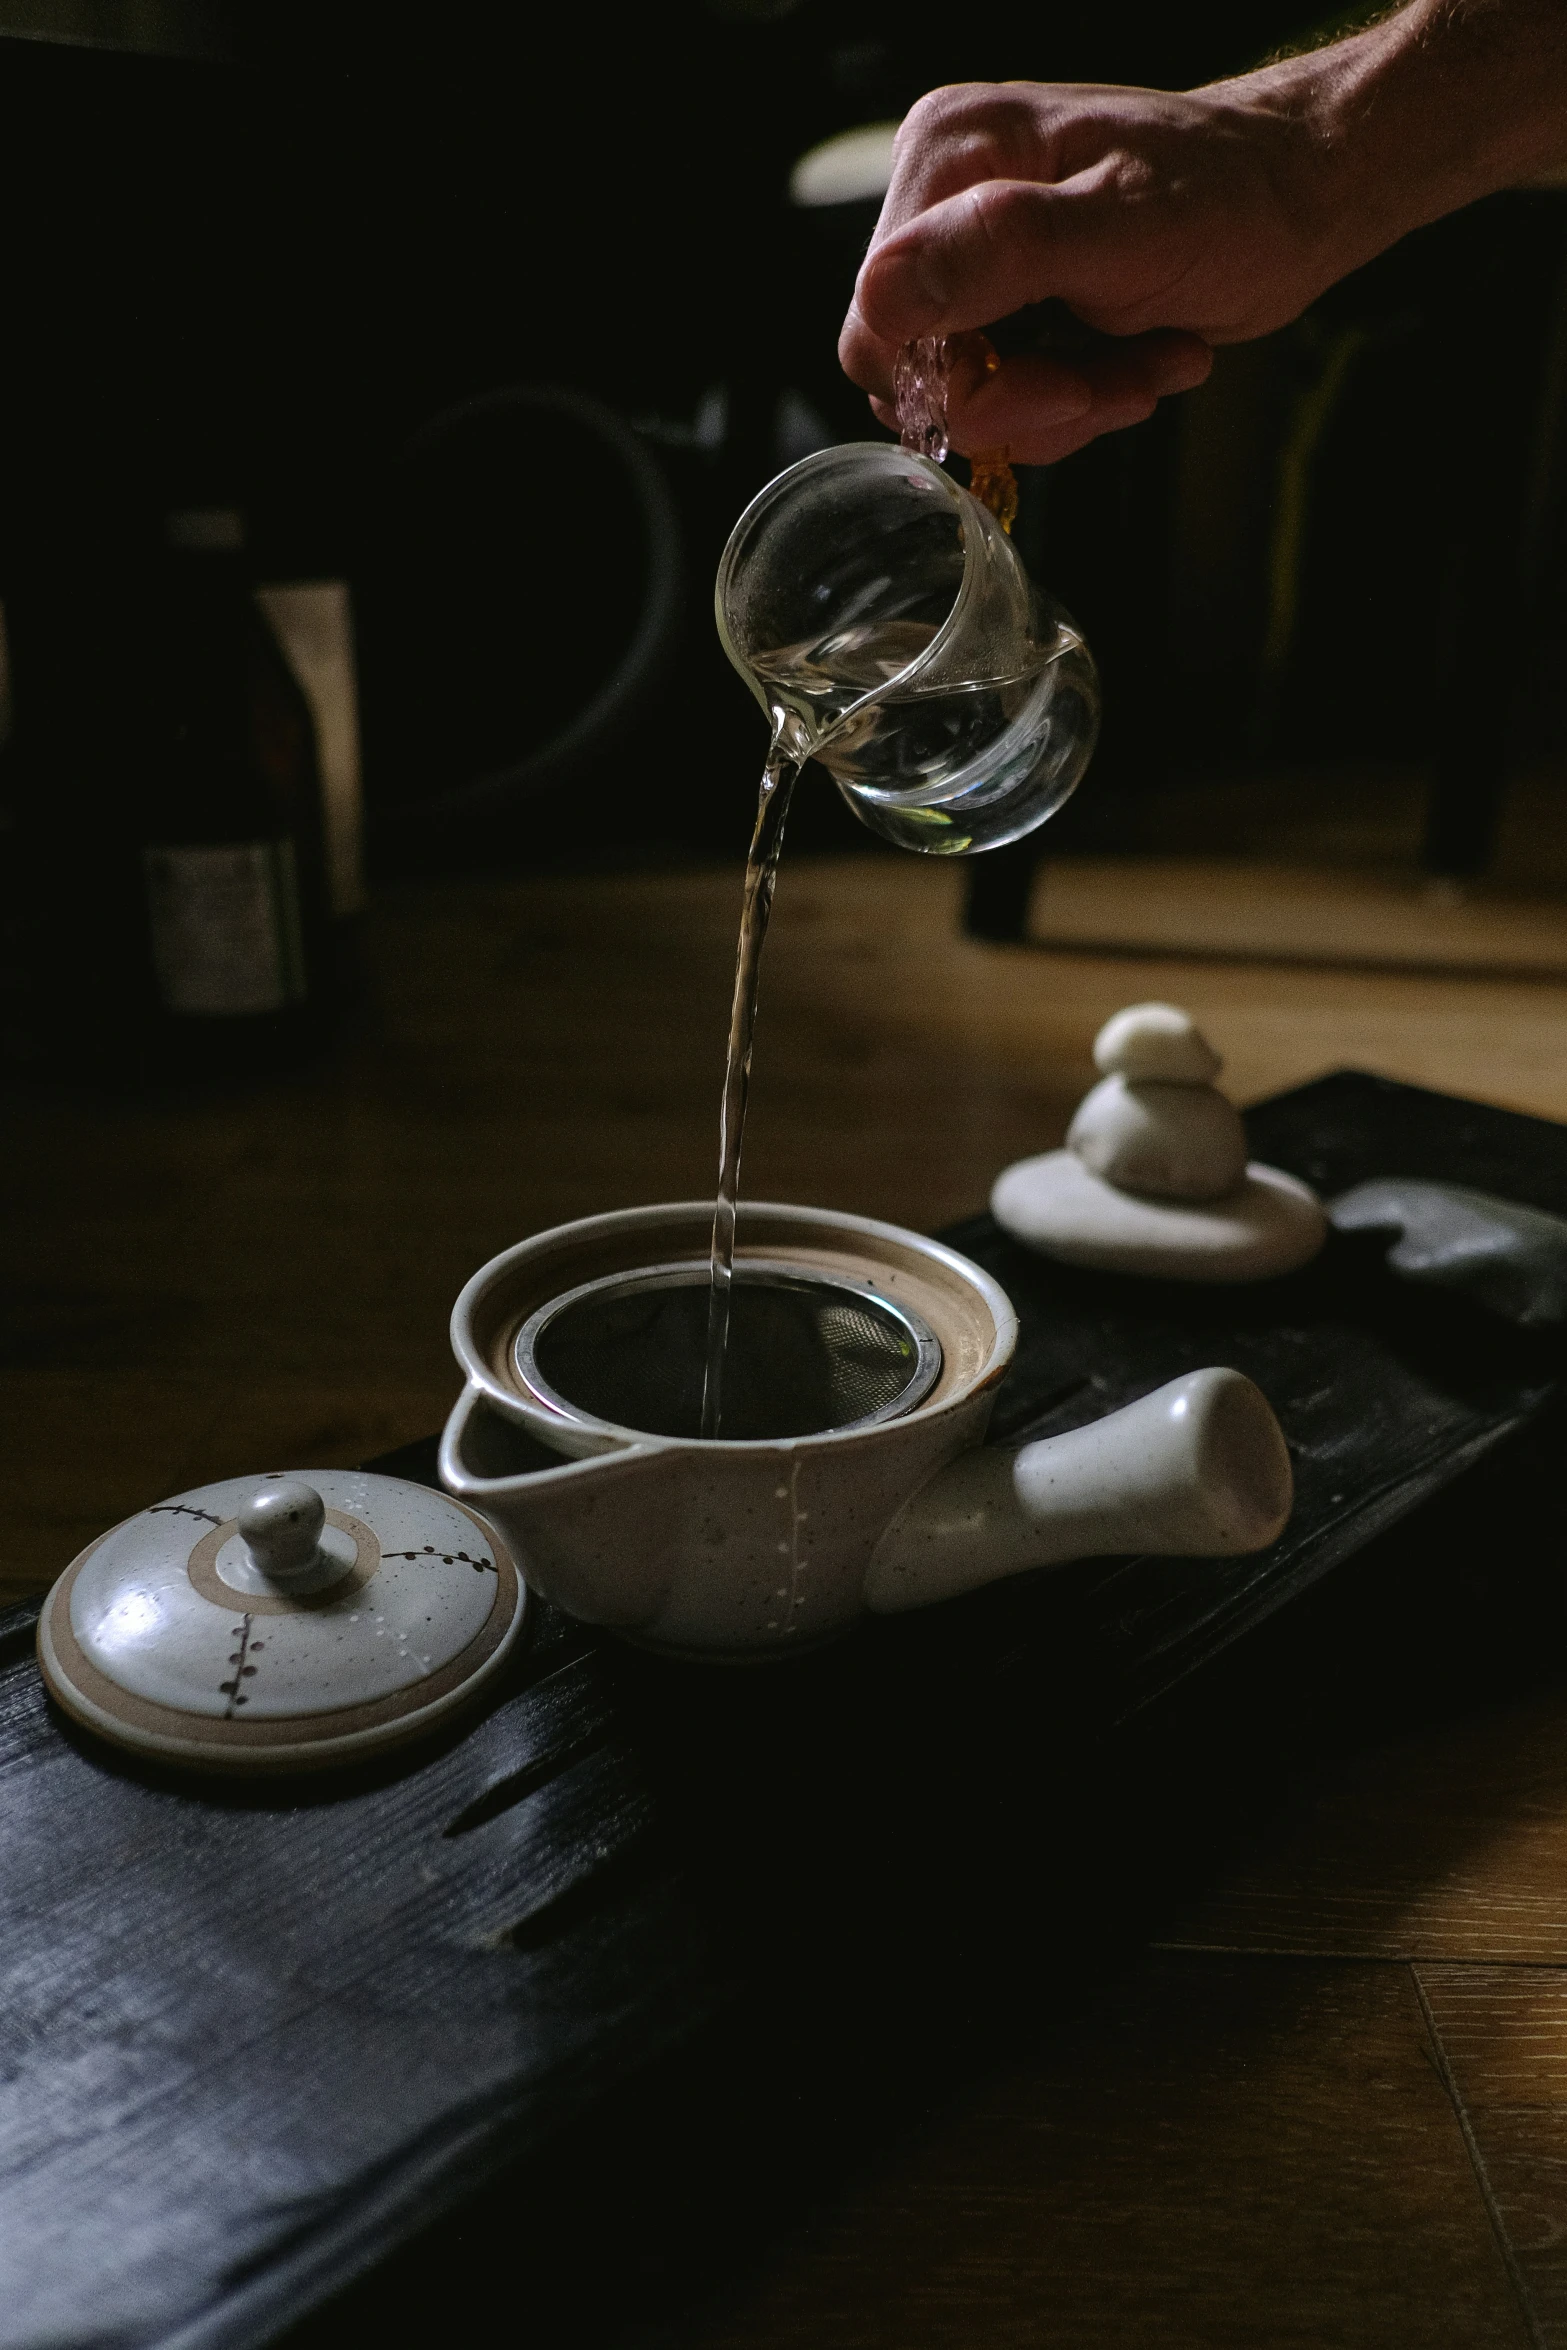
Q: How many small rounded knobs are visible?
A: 1